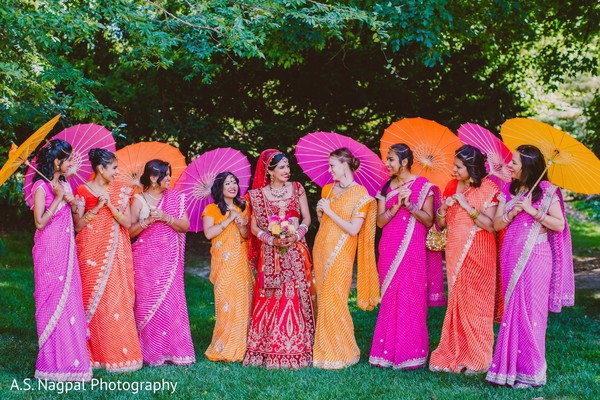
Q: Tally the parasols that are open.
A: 8